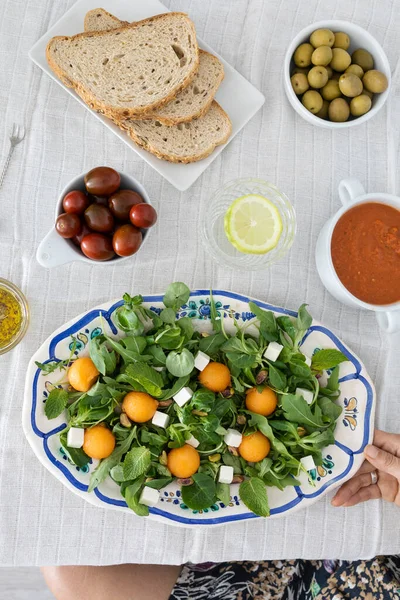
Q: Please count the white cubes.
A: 11